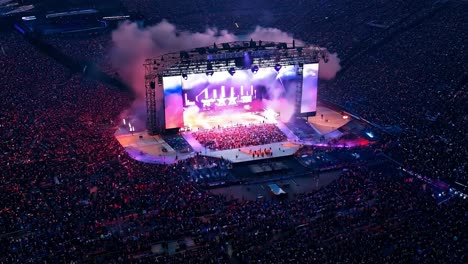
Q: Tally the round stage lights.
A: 5